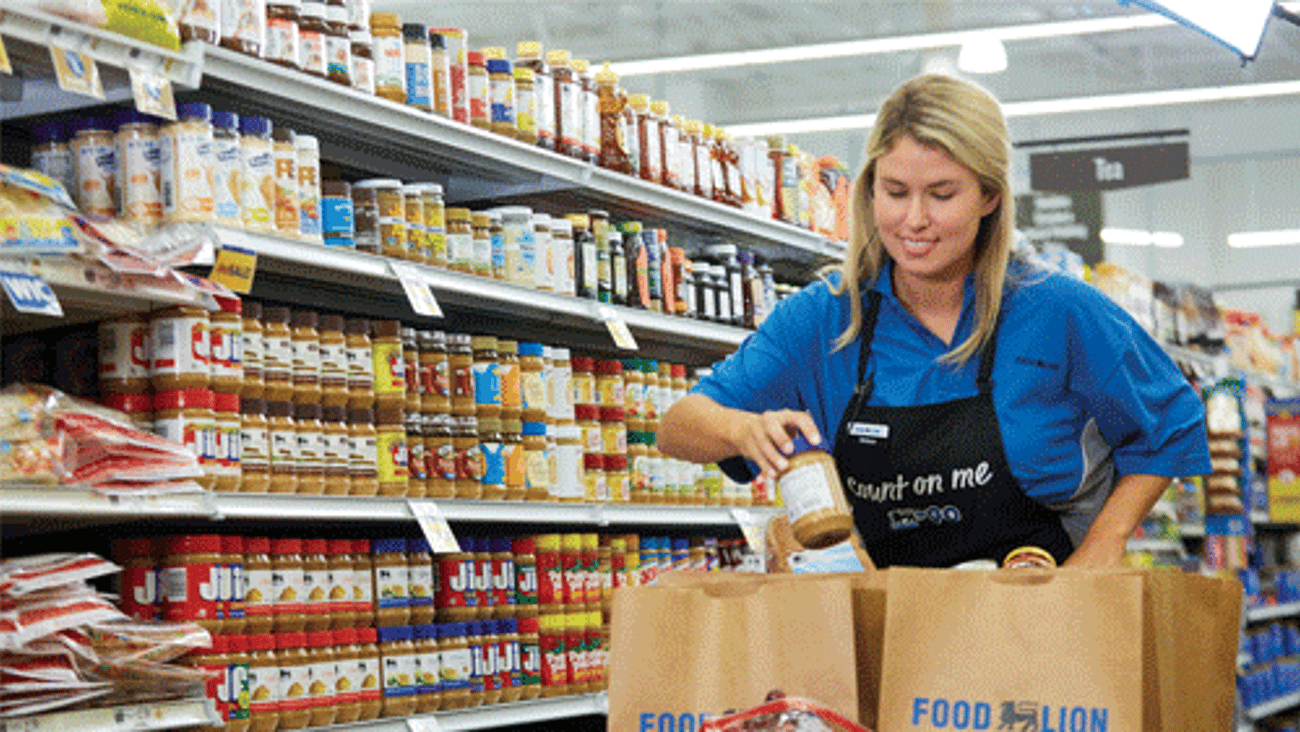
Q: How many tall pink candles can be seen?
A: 0